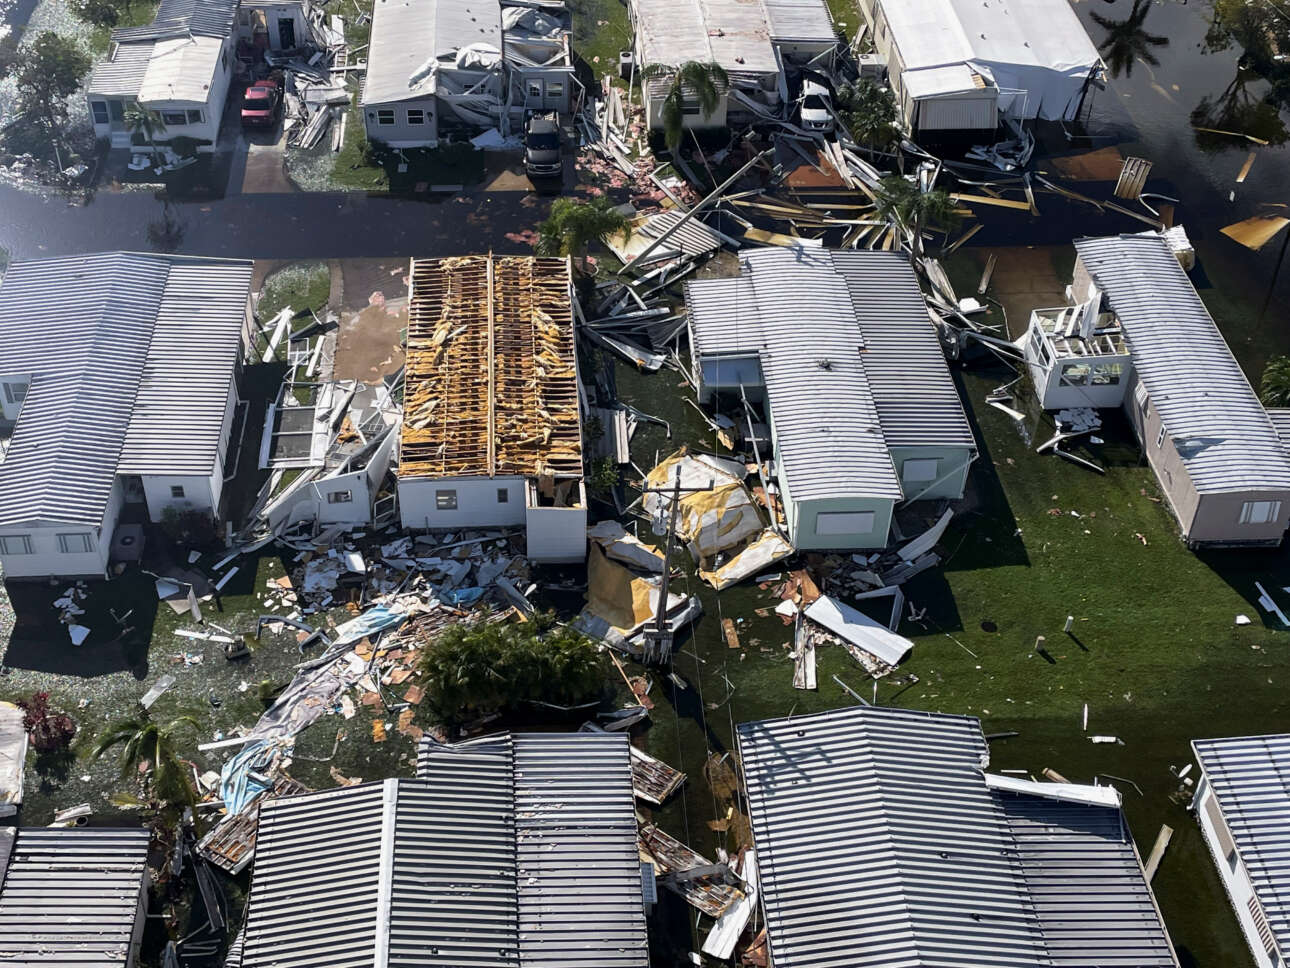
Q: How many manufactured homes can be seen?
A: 12